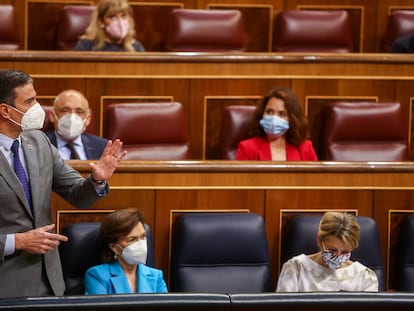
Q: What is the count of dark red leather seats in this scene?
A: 9